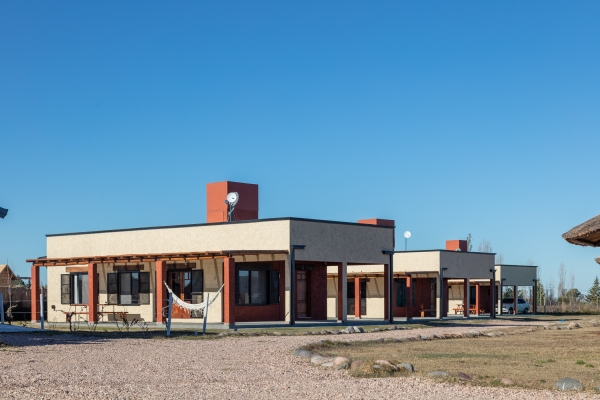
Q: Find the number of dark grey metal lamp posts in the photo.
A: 6